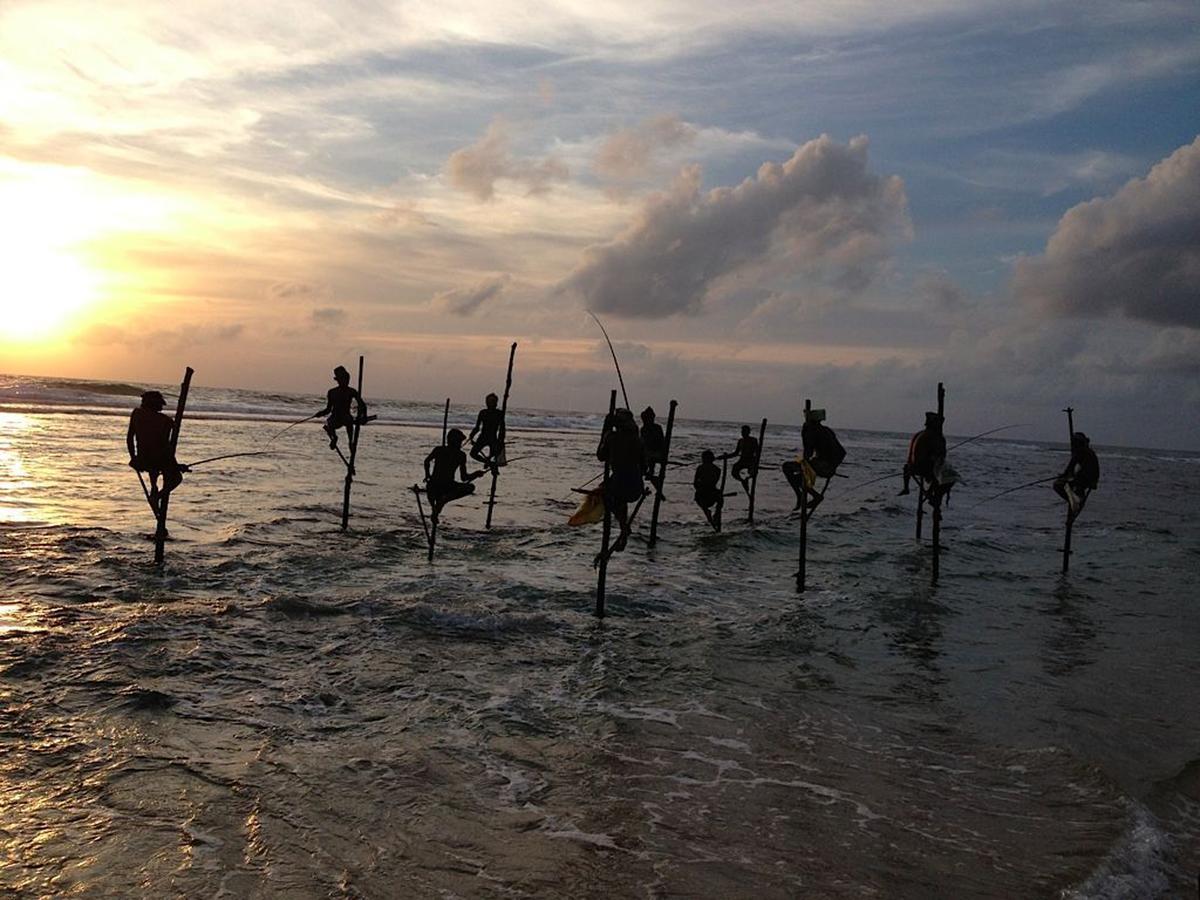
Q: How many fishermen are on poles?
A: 11